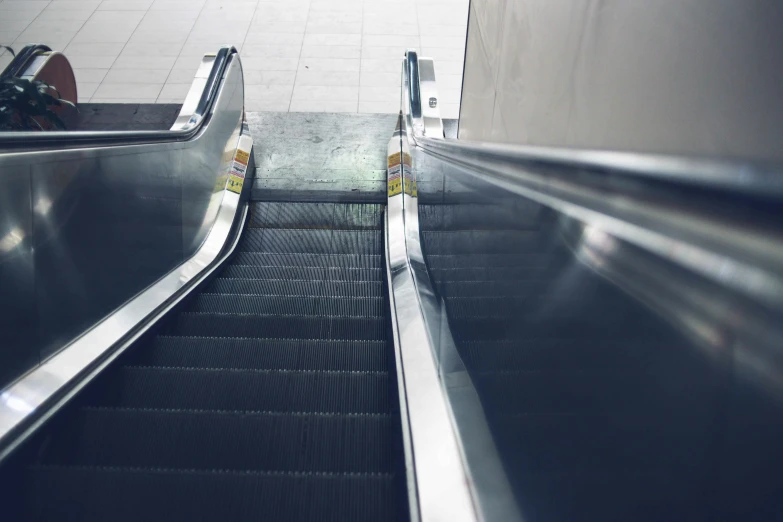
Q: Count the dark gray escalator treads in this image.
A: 11